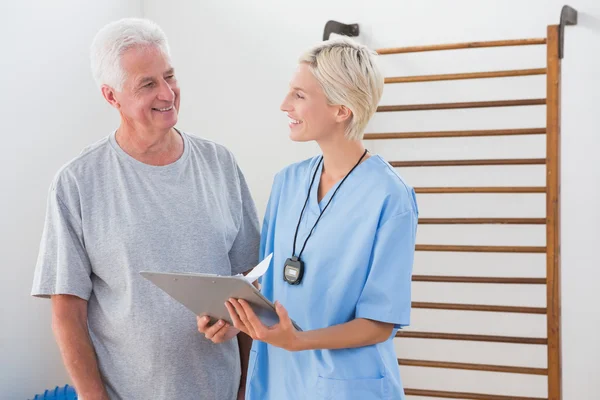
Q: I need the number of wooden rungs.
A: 13